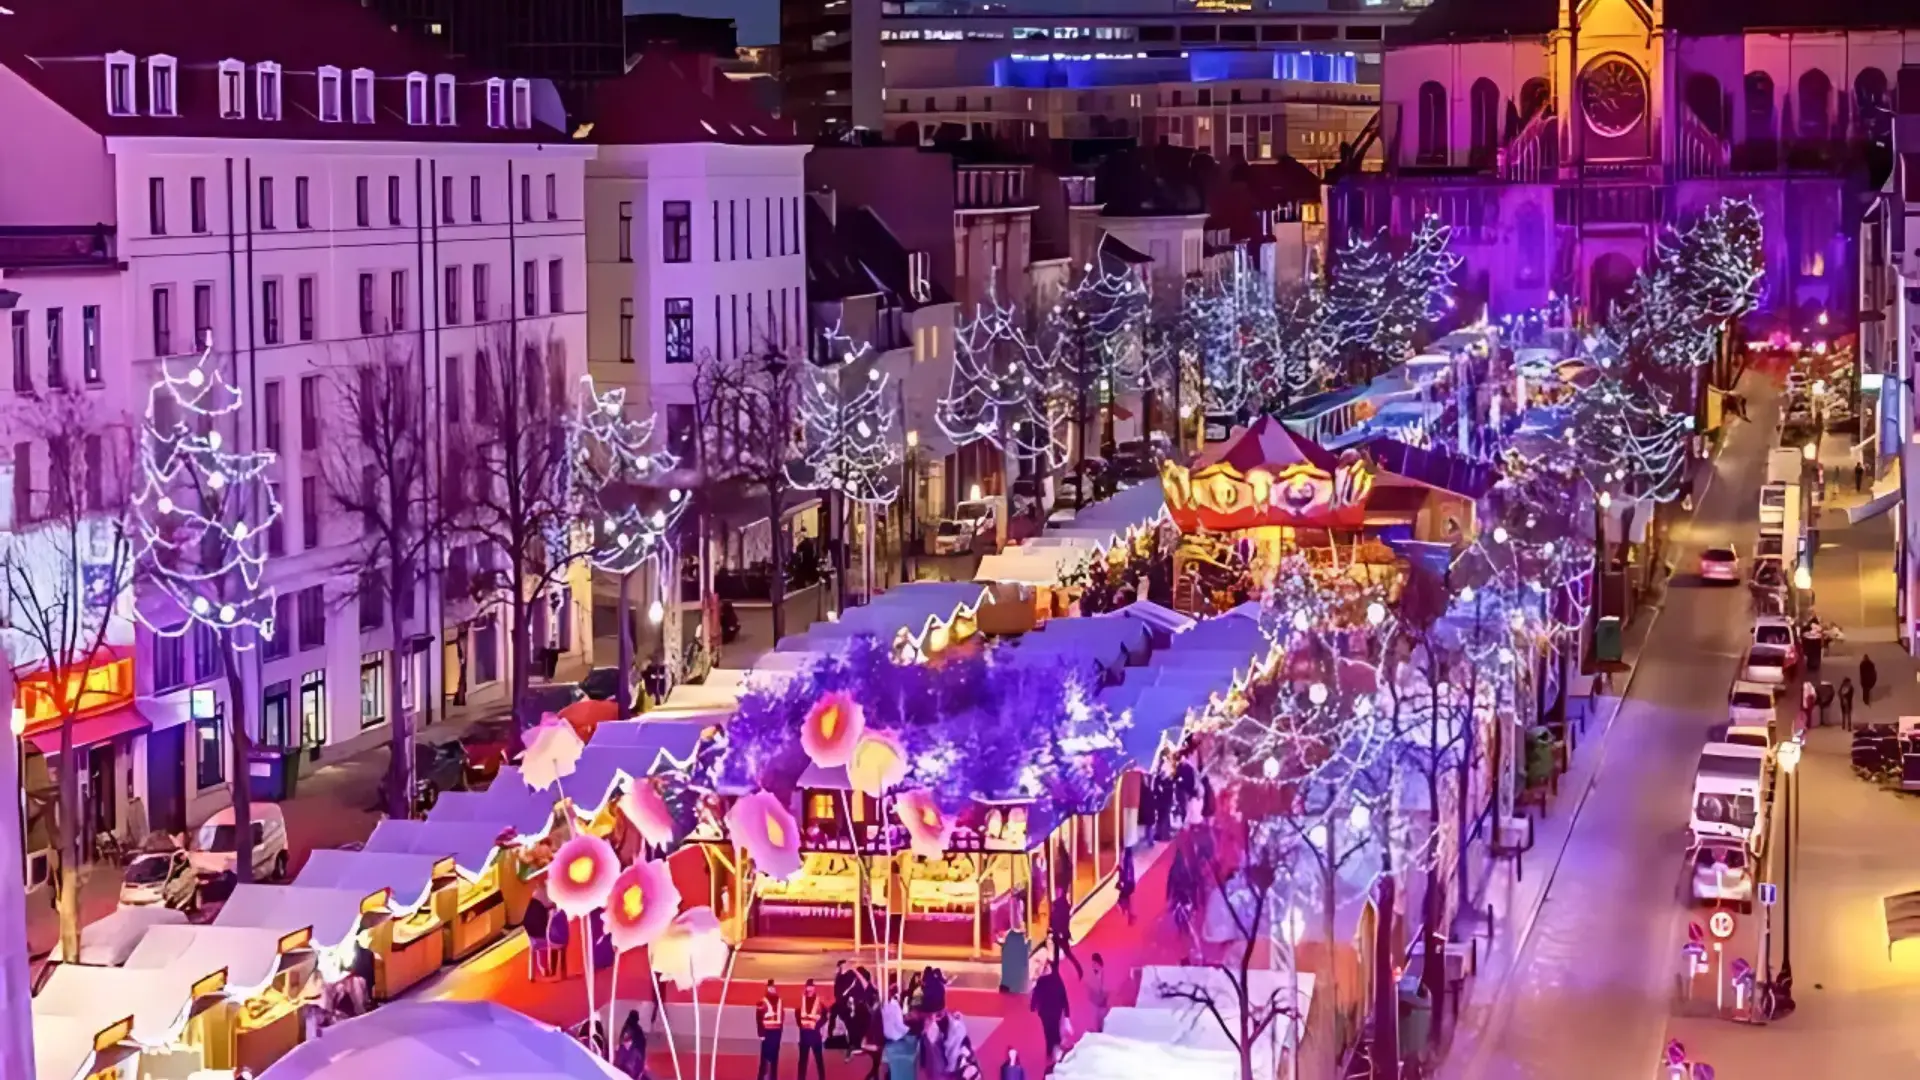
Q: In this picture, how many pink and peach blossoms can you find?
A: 9